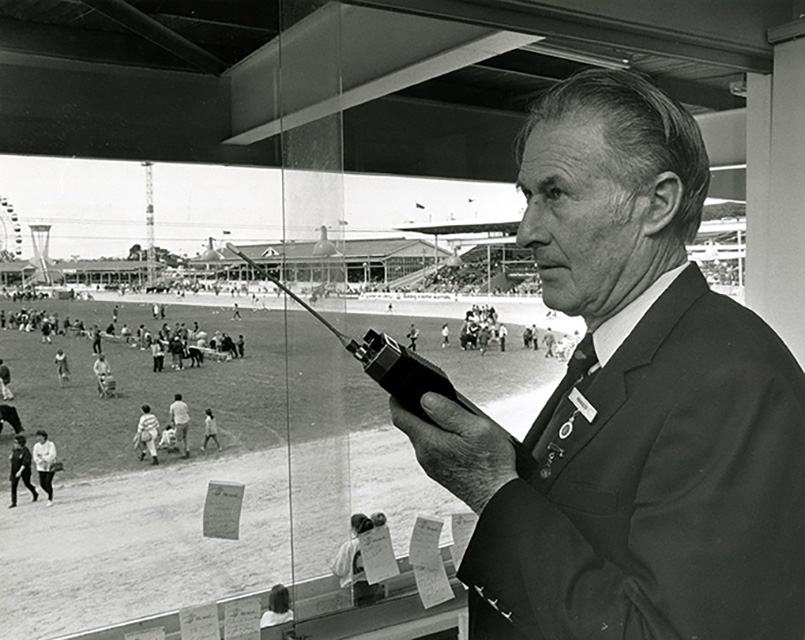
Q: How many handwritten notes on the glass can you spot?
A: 8